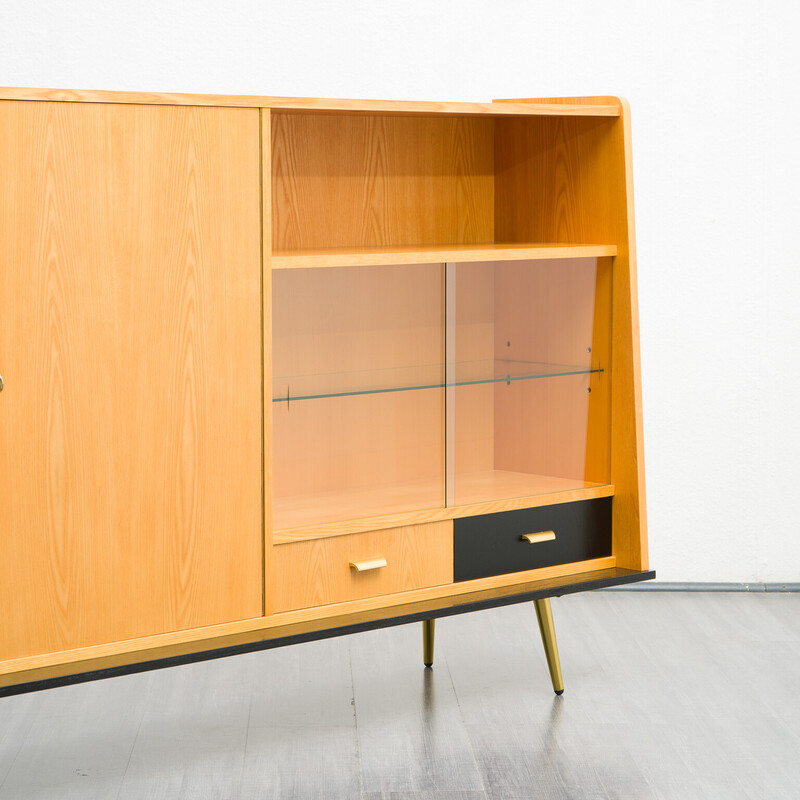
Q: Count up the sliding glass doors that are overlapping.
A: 2